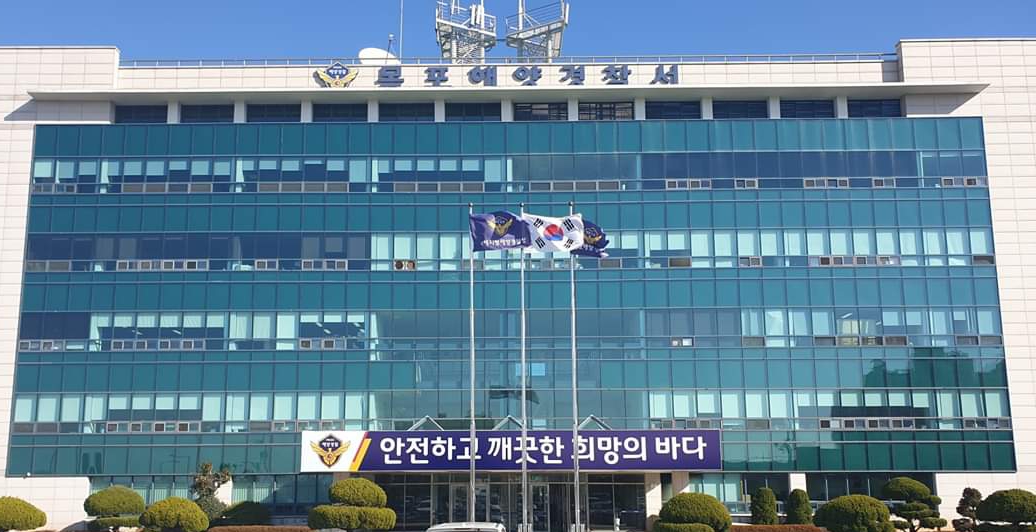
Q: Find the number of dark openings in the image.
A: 12